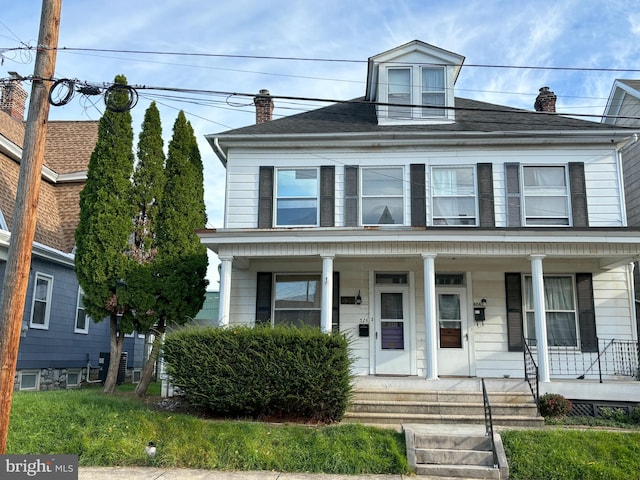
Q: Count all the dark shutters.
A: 11